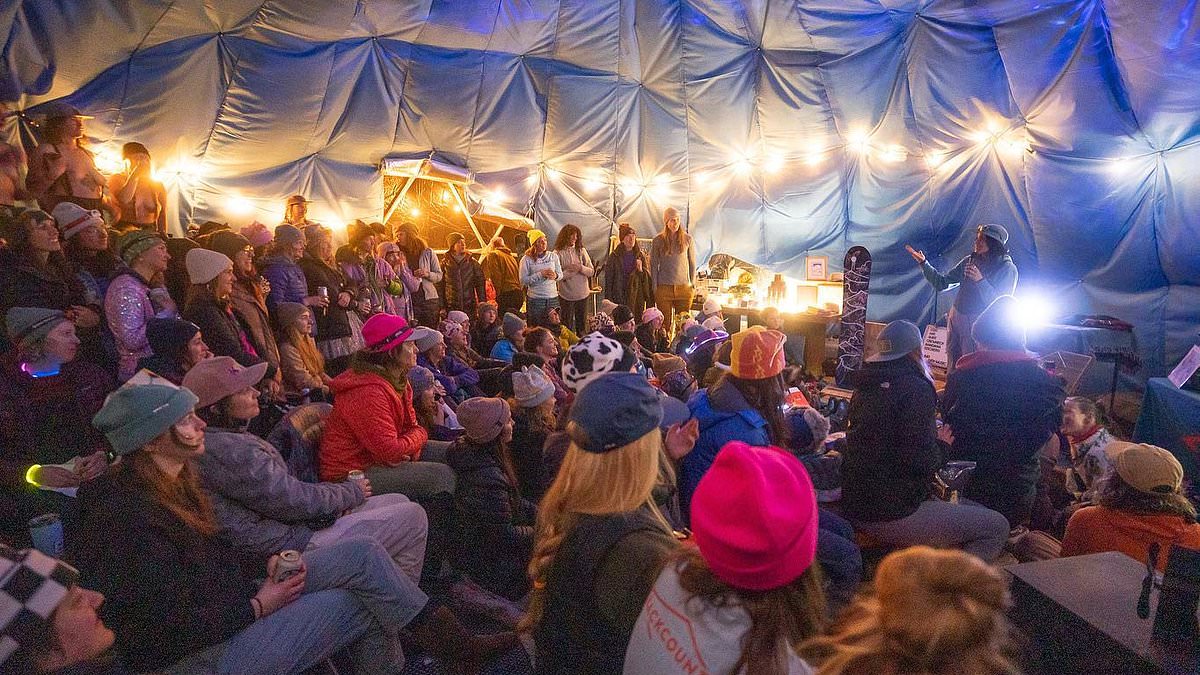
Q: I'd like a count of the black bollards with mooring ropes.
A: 0